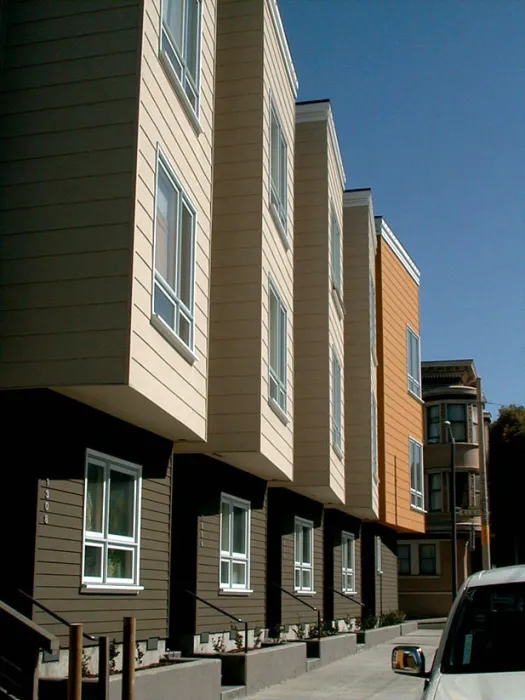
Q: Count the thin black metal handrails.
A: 4